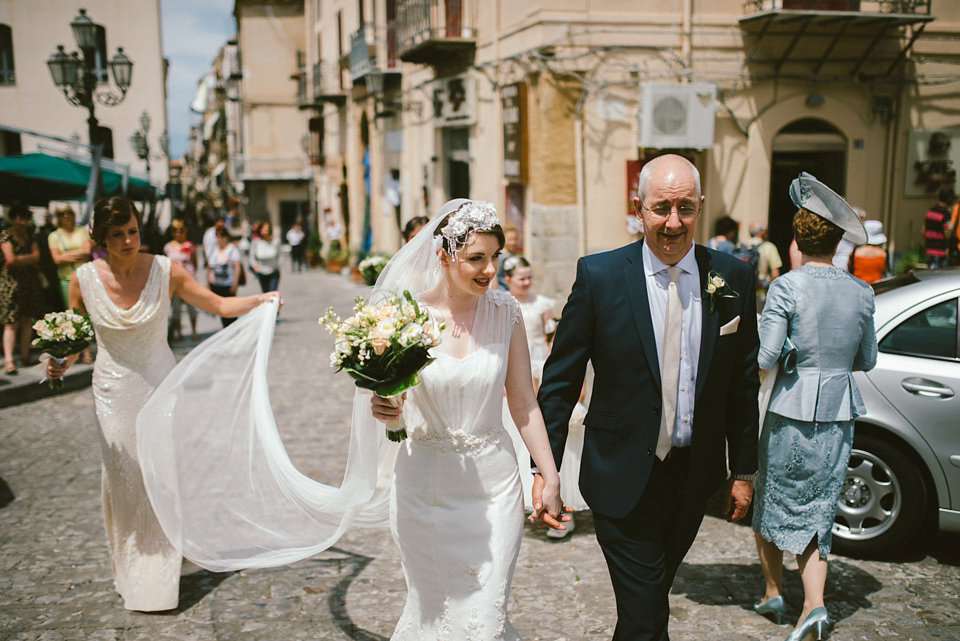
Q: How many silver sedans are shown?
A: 1